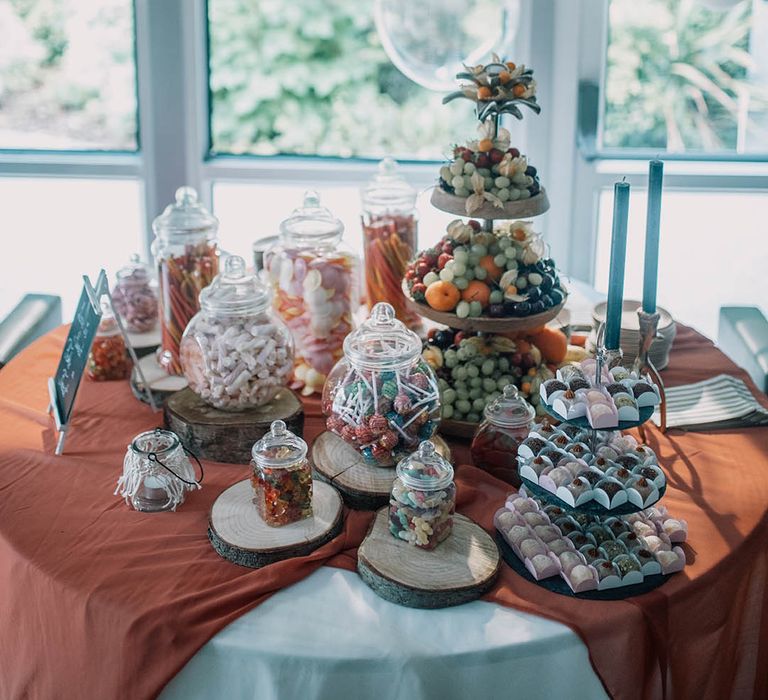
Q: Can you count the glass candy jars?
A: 10